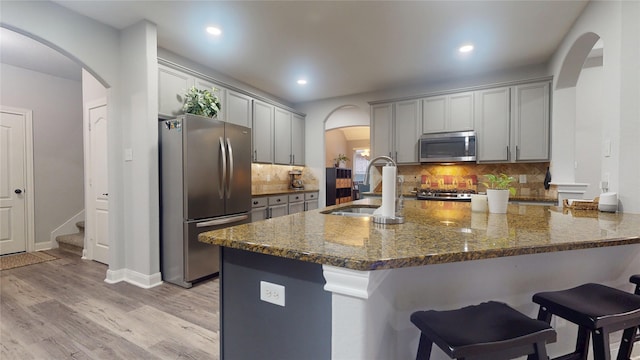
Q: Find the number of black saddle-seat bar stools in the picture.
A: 3